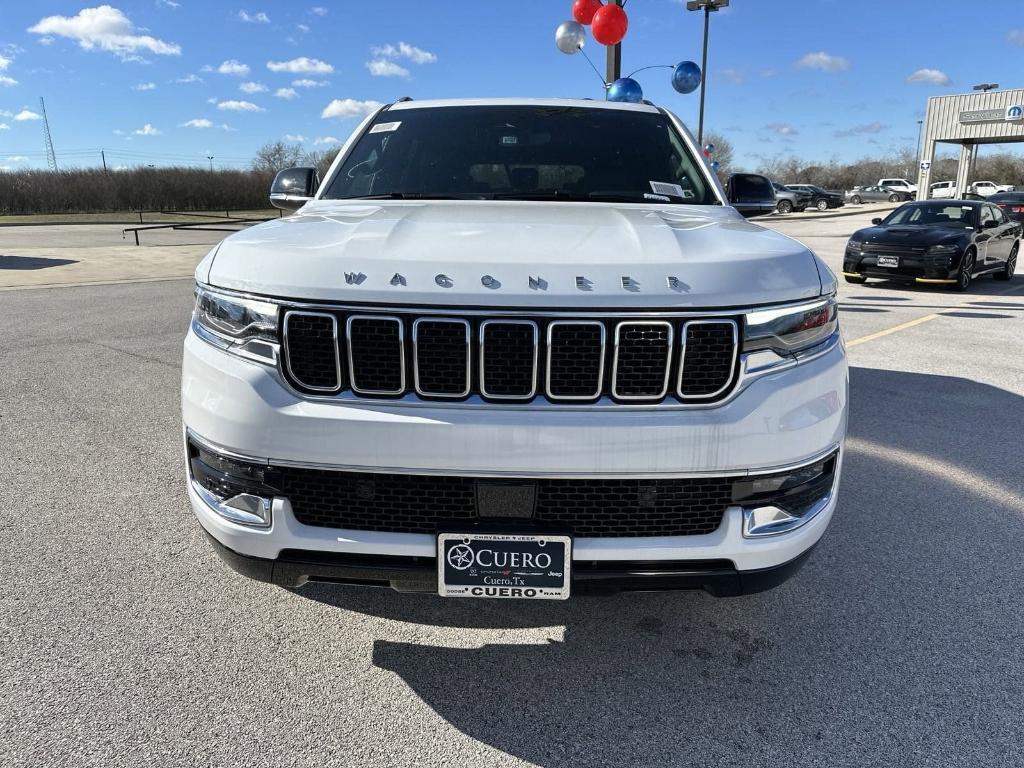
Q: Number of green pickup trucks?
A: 0